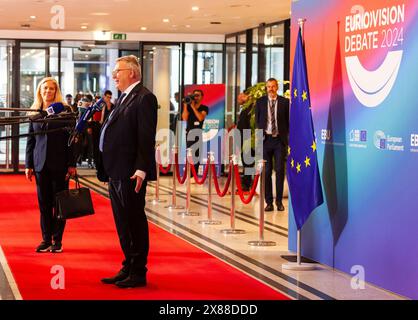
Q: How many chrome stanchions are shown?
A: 6